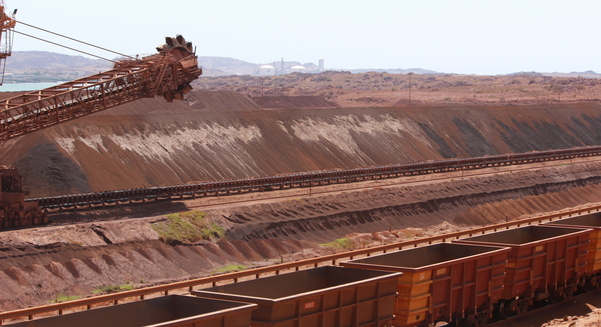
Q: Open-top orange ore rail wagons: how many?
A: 5